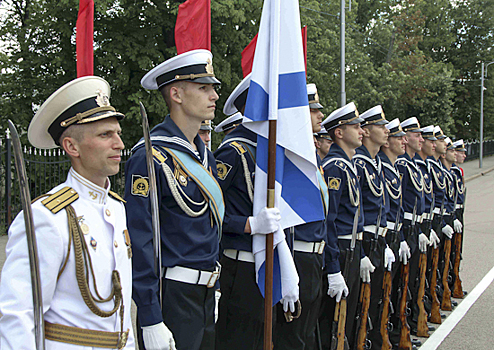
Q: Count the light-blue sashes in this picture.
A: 2